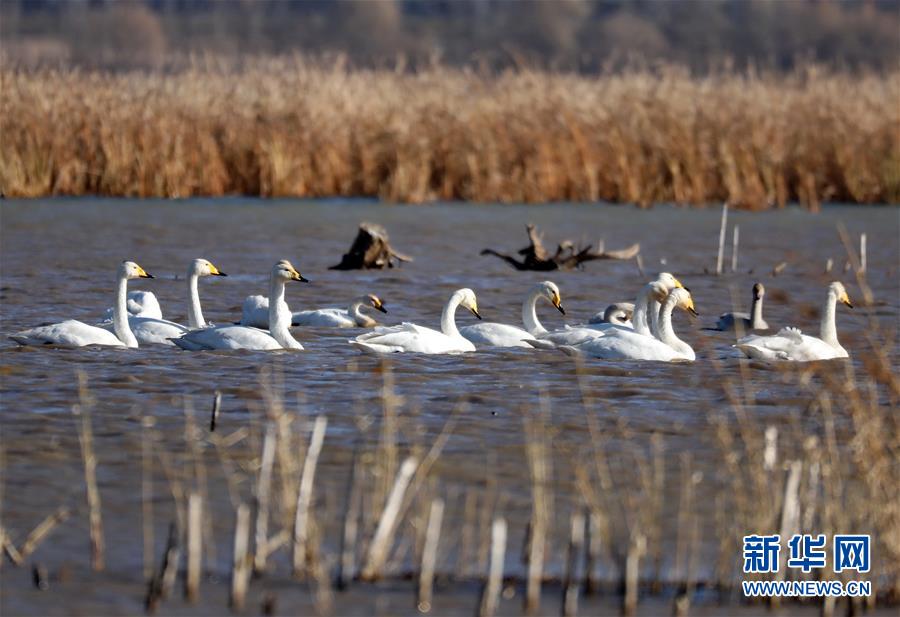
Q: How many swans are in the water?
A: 14